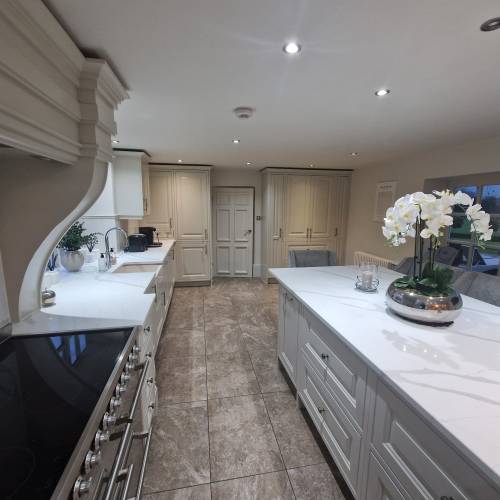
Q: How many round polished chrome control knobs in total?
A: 10